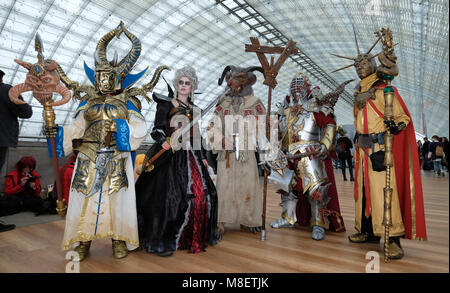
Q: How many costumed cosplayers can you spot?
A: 5